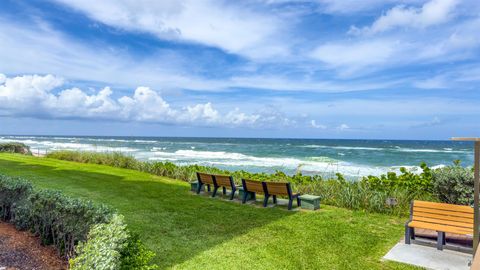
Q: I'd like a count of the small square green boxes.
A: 3